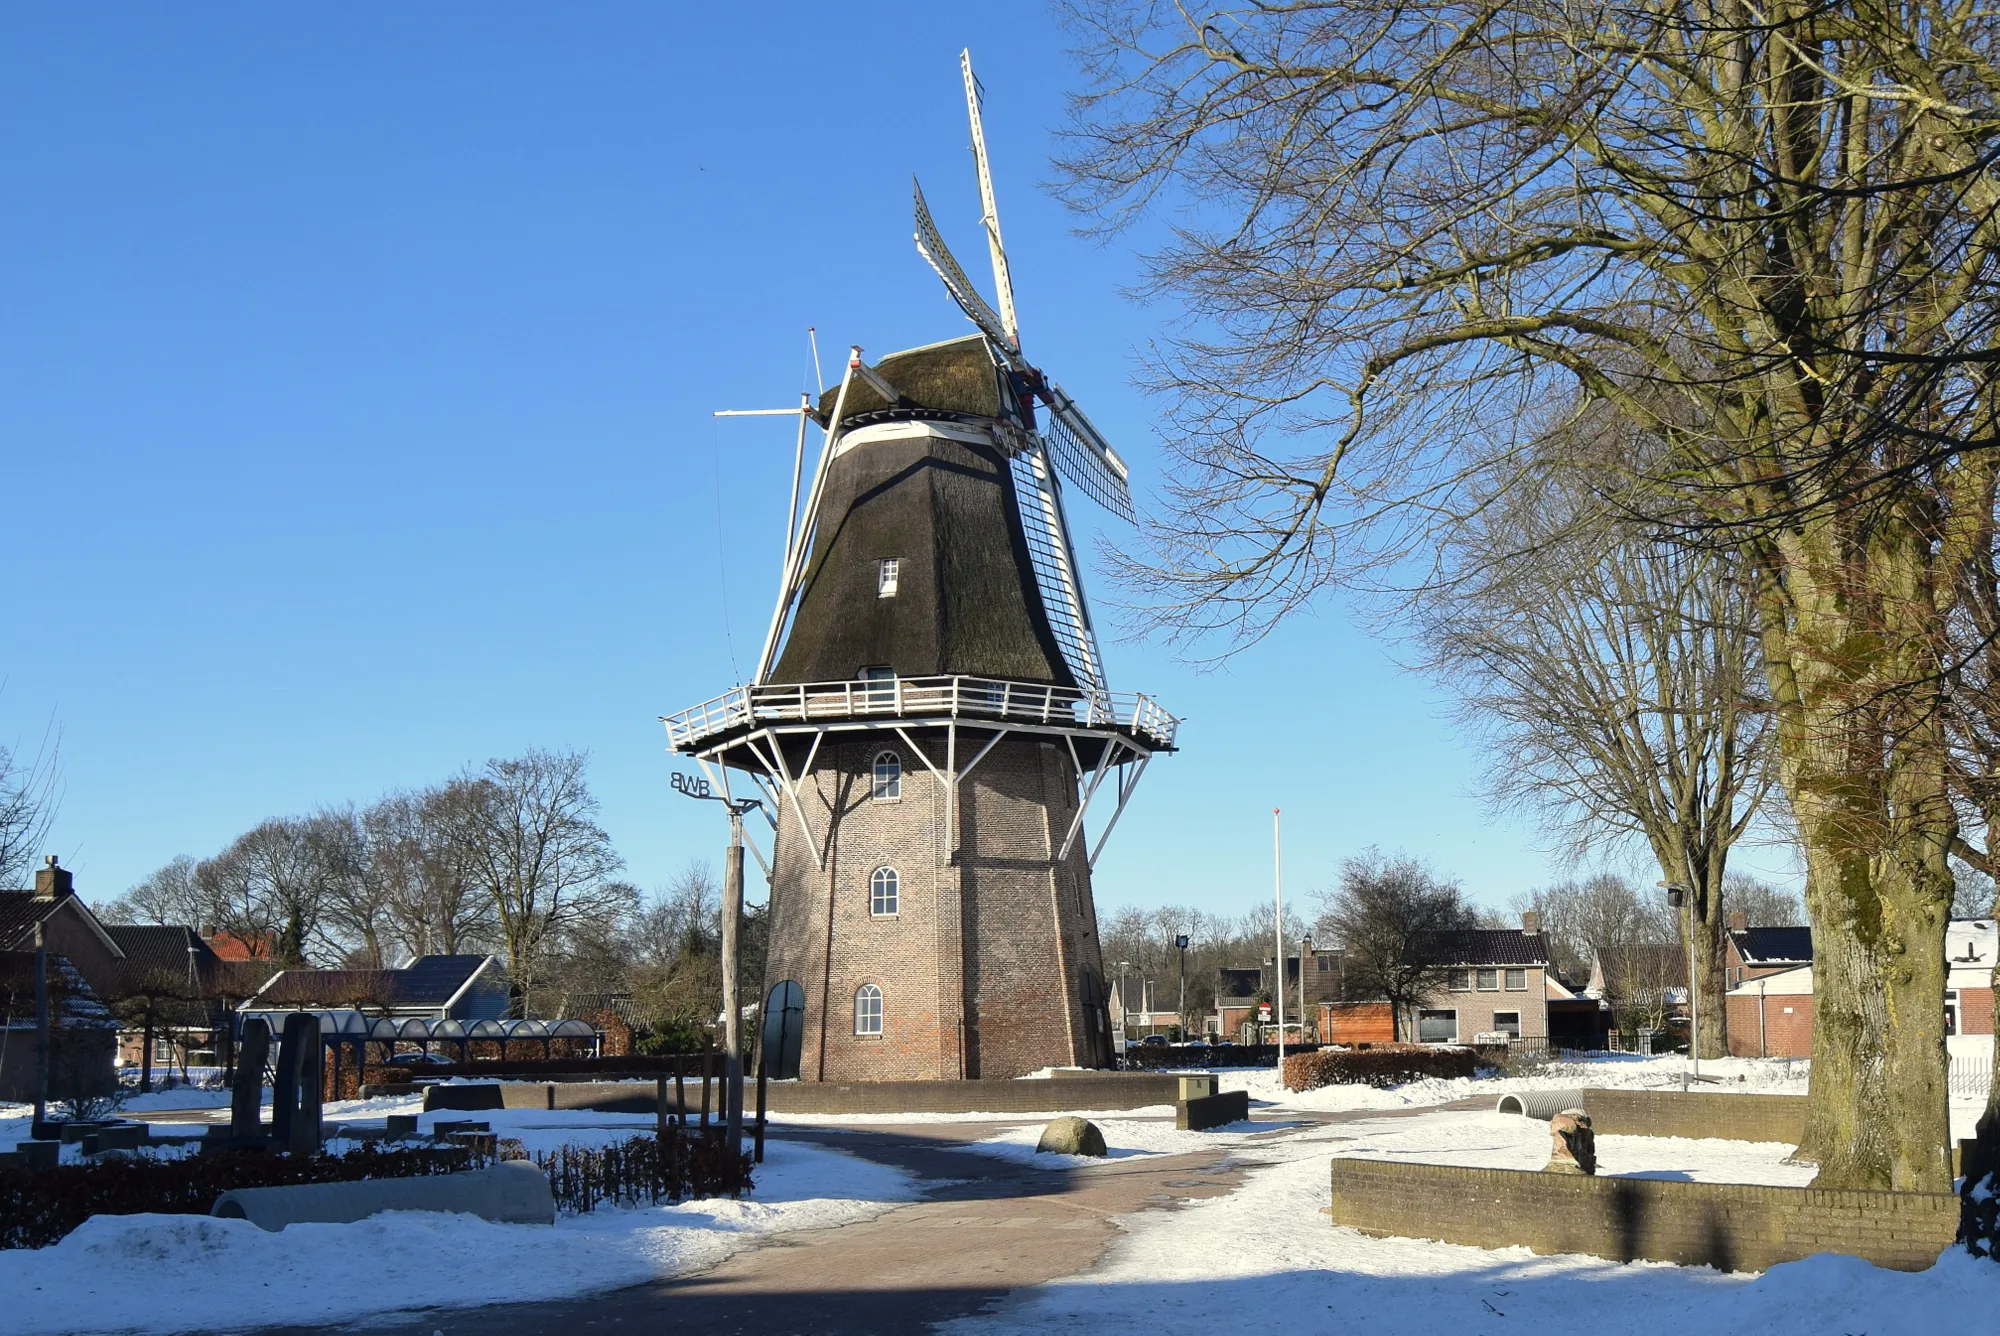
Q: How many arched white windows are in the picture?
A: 3